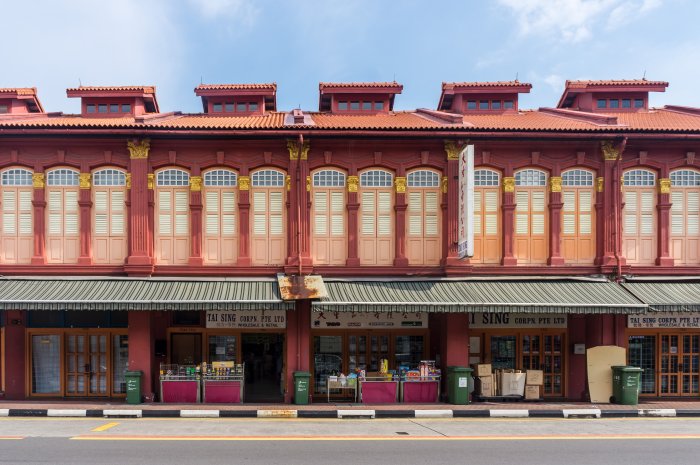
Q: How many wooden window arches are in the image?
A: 14